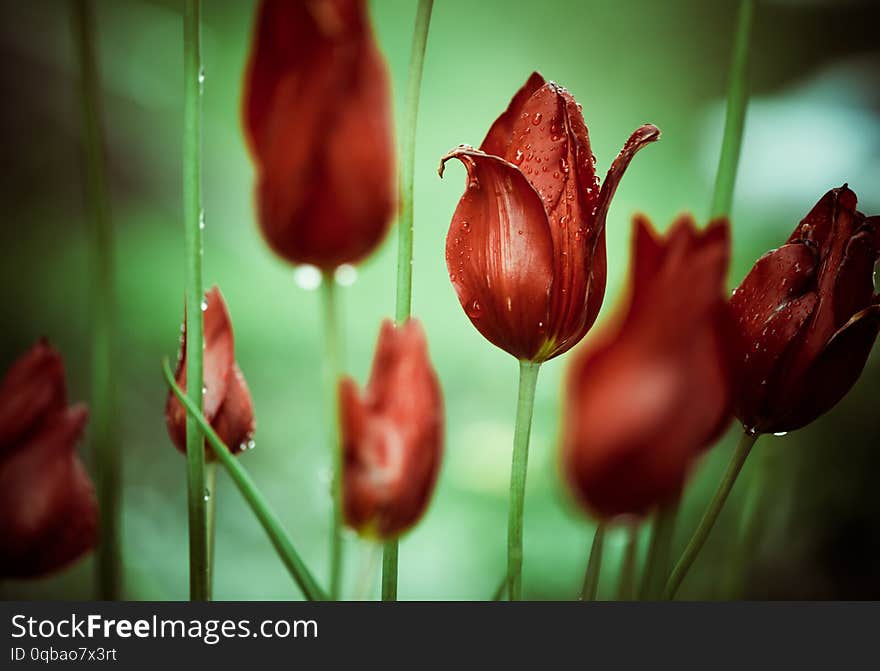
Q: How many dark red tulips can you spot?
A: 7